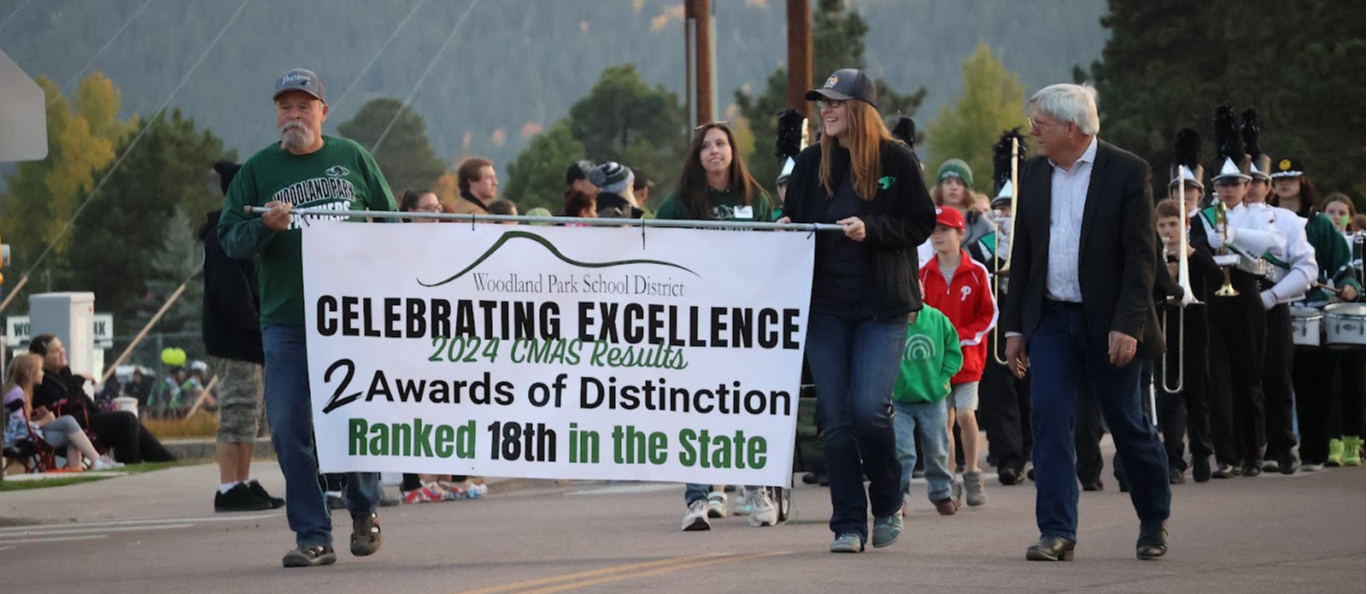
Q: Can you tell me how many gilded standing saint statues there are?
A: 0